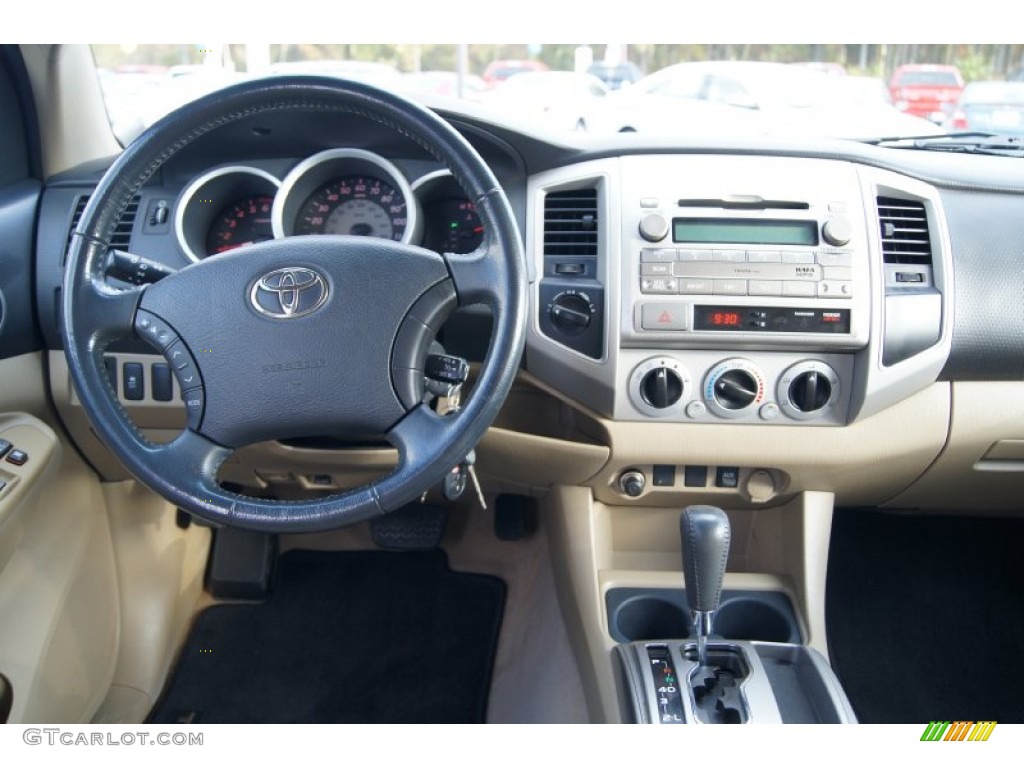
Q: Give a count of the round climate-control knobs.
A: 3